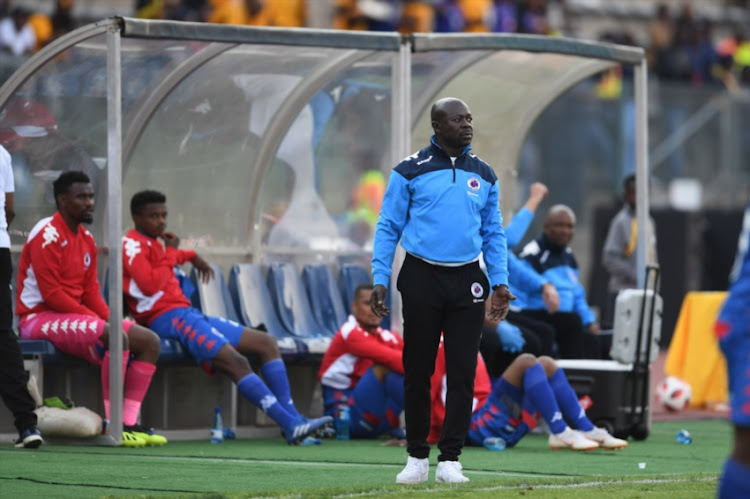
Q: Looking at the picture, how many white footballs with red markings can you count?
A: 1